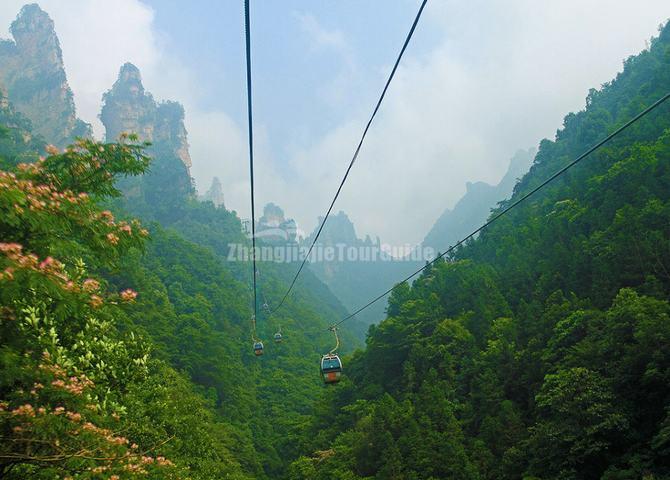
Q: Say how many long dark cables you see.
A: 3